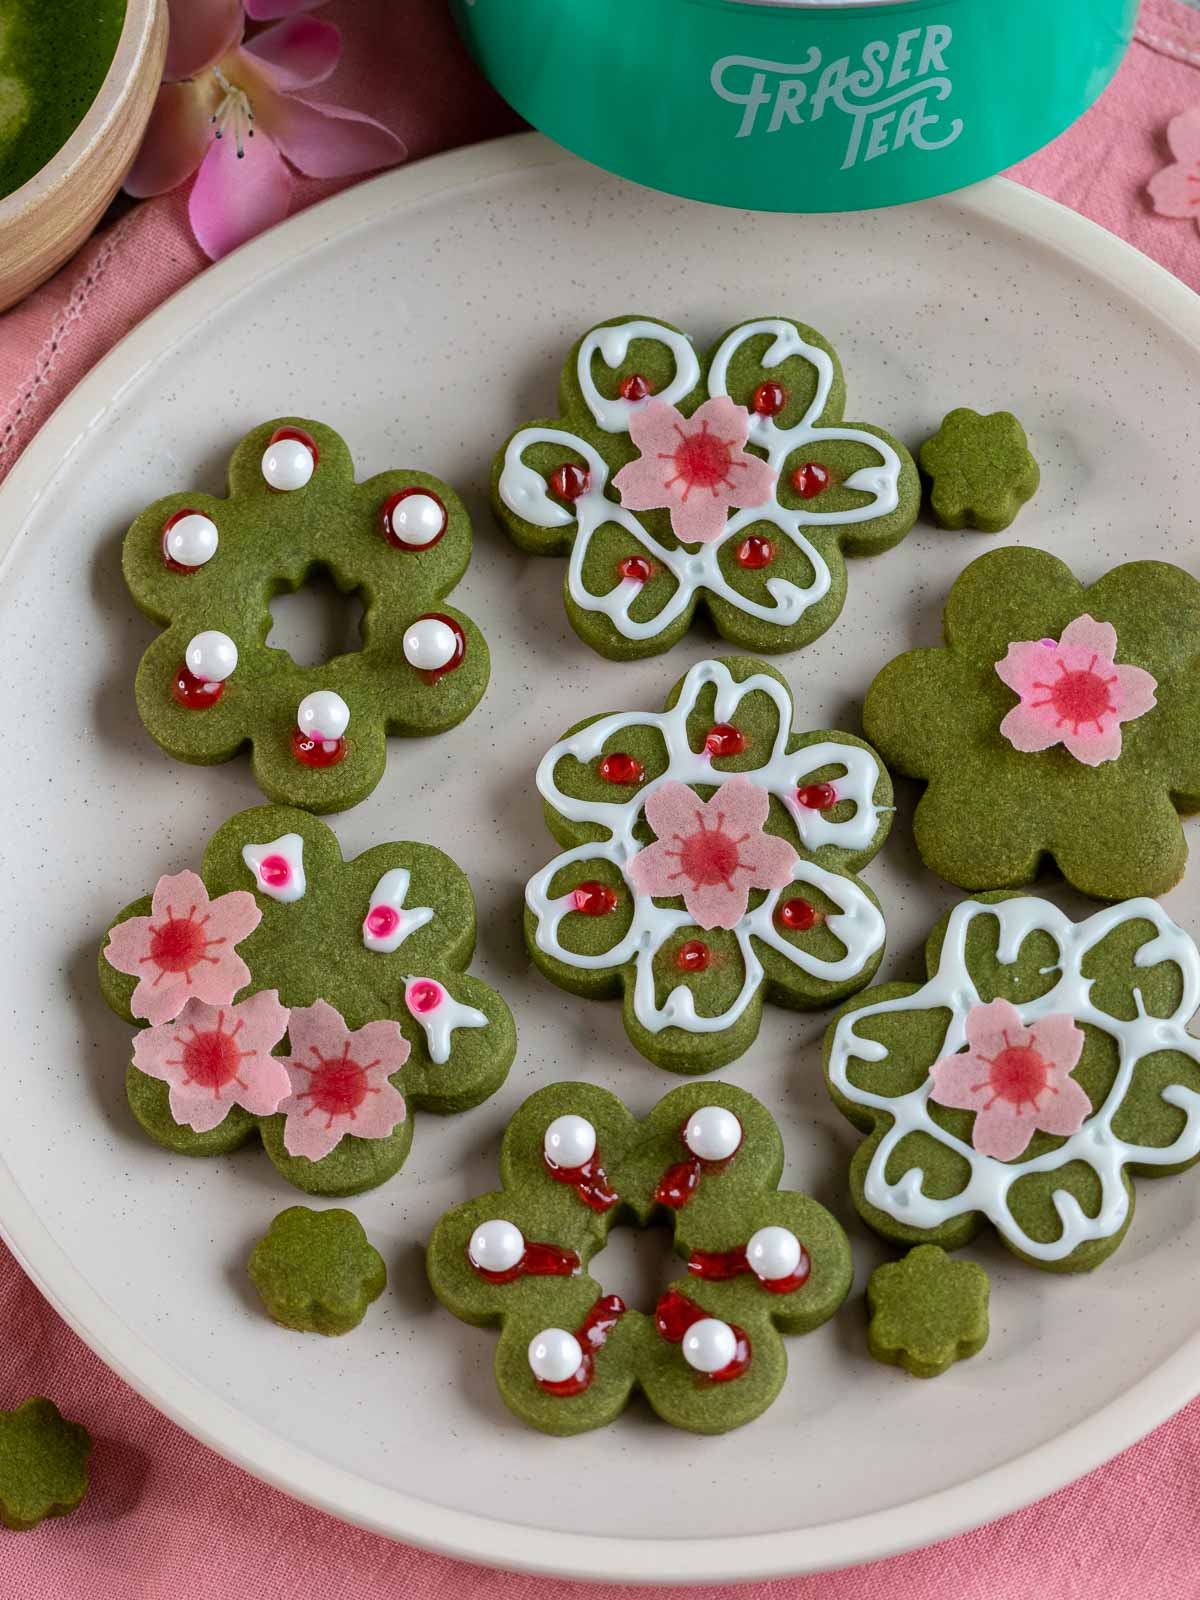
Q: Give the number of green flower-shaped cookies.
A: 11